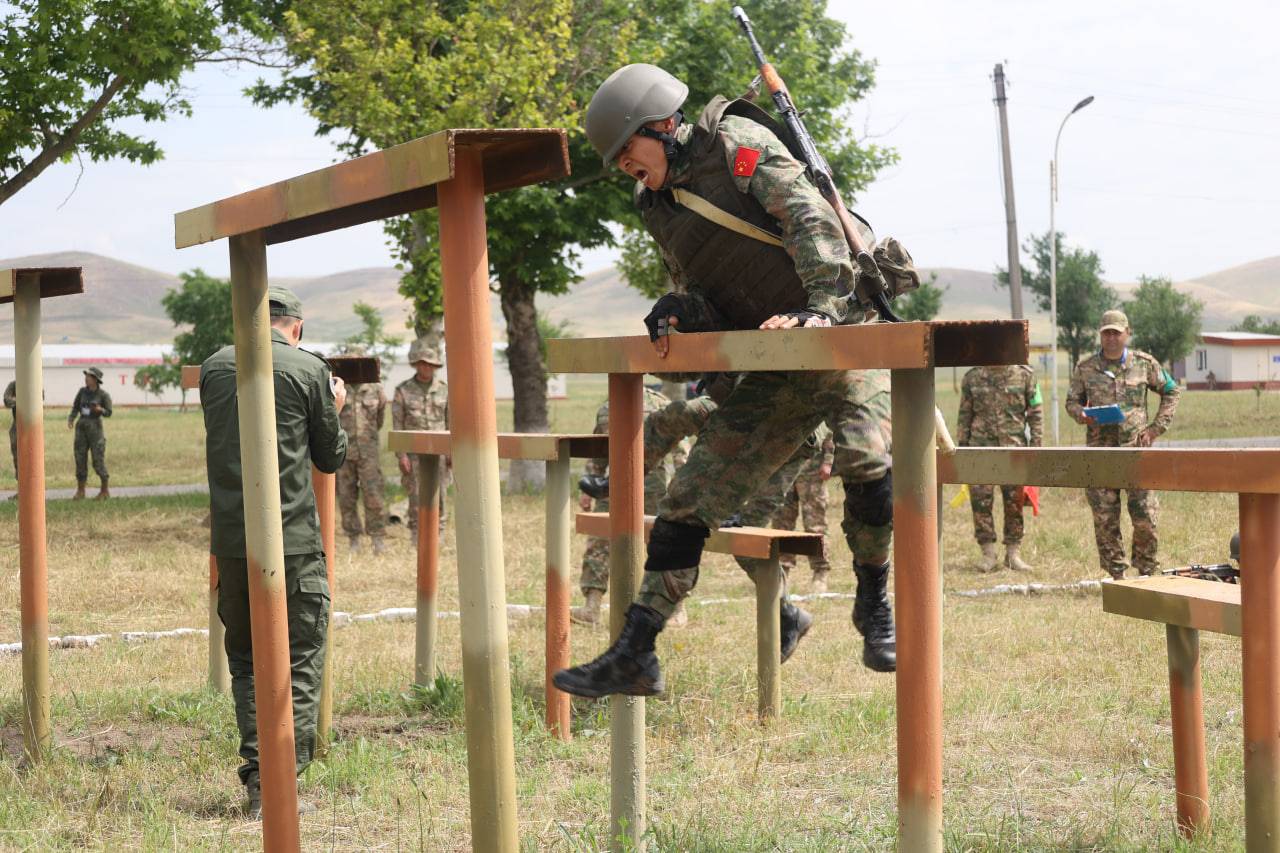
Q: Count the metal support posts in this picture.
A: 12